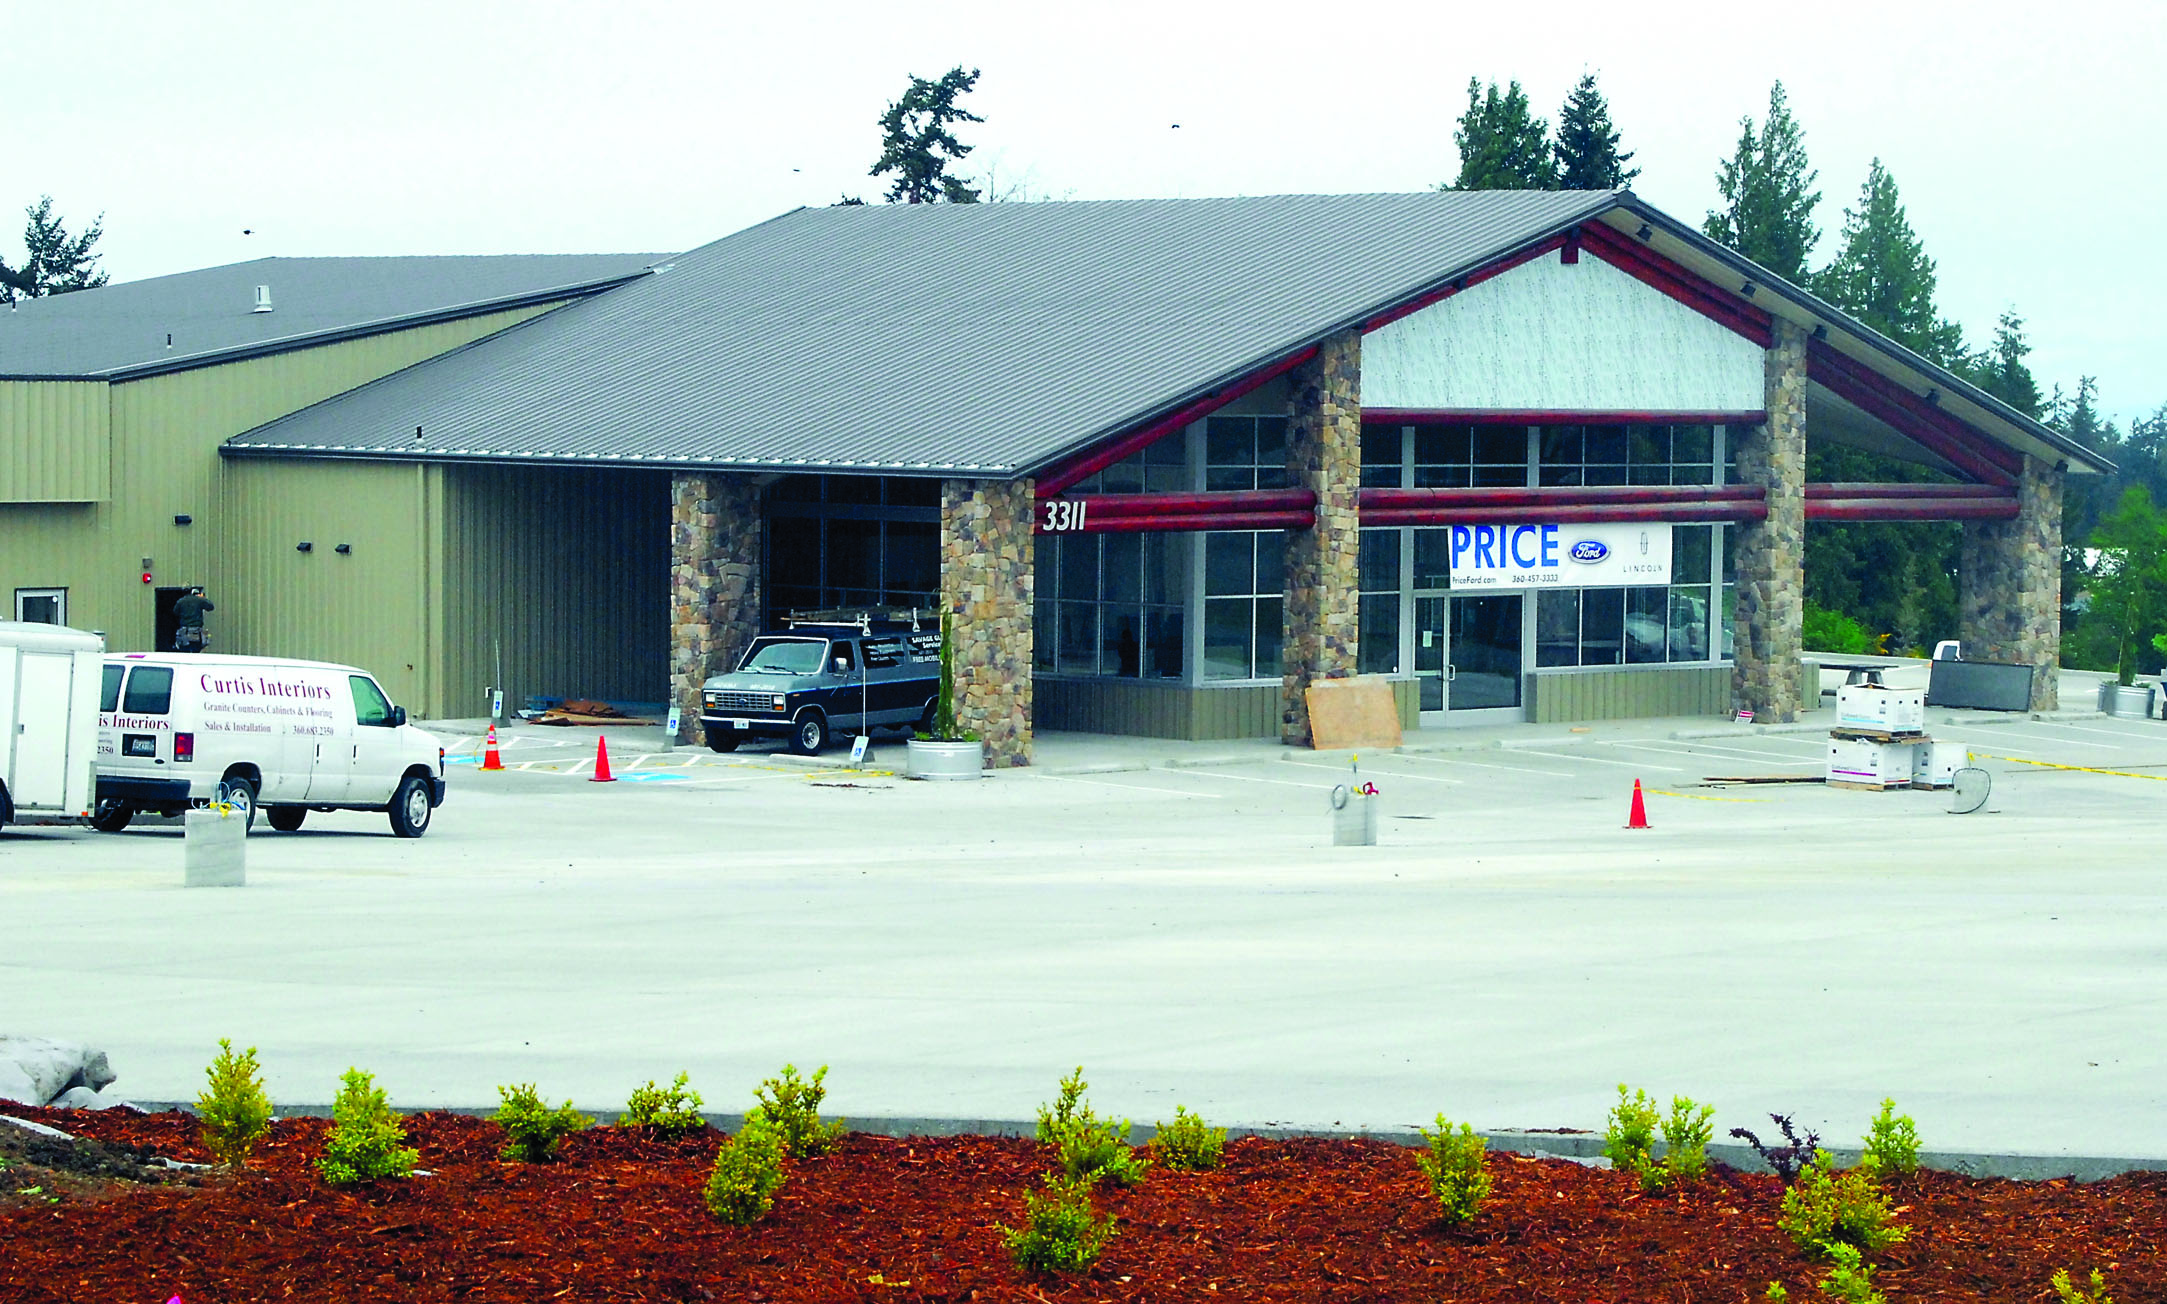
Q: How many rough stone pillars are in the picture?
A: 5